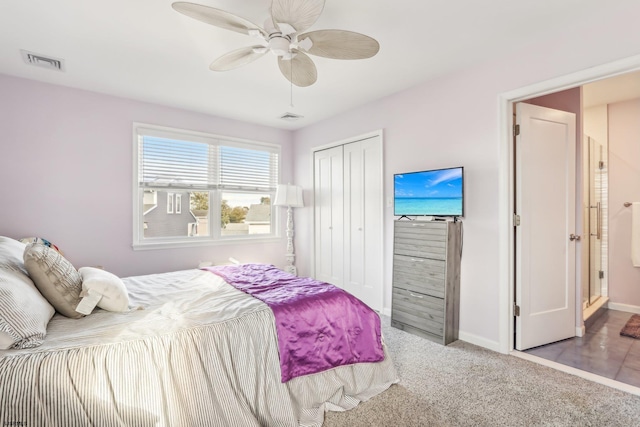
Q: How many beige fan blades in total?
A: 5